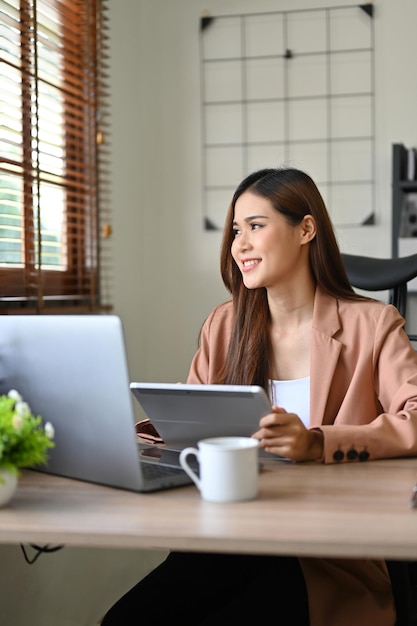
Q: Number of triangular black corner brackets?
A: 4